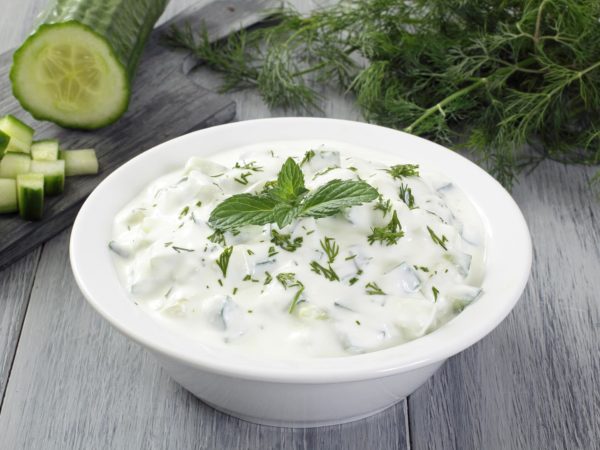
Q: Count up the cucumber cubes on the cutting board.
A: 8